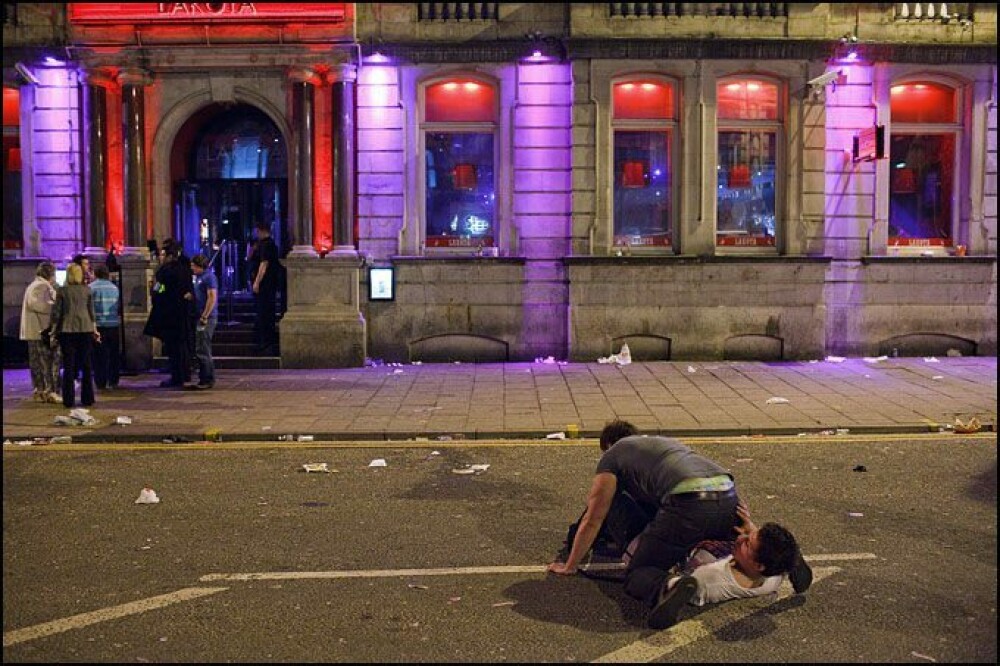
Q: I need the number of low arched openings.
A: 4